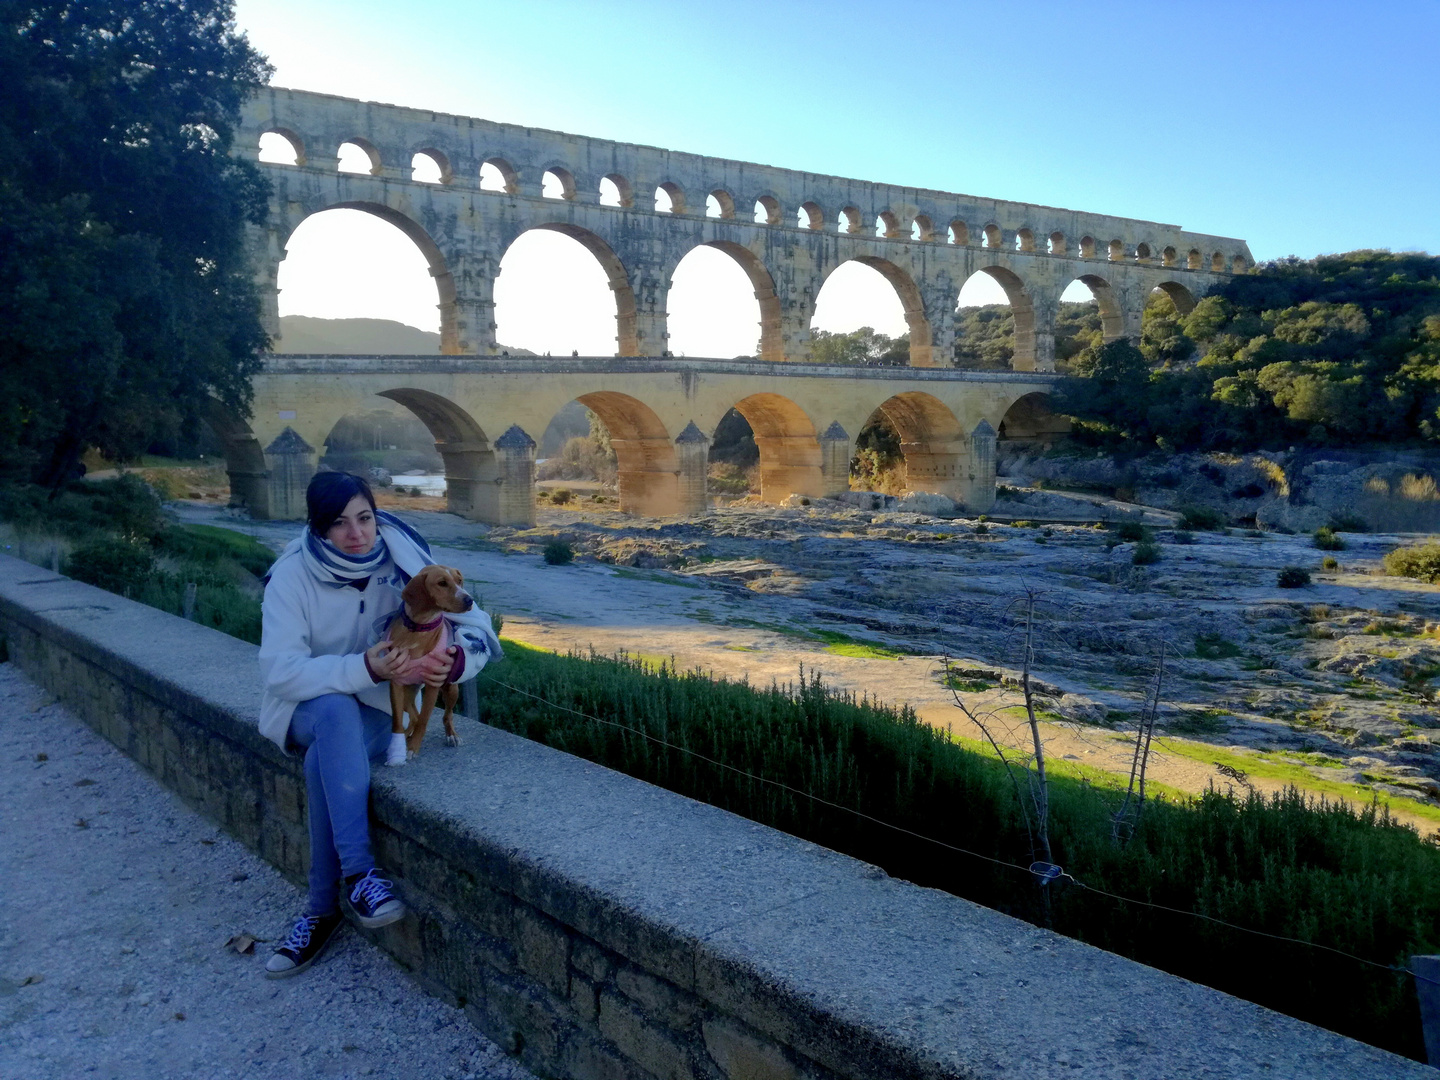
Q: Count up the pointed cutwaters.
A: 5